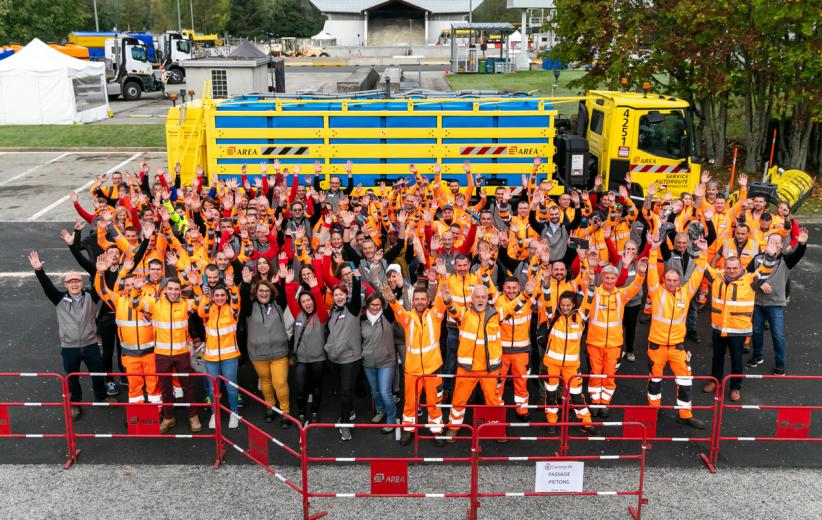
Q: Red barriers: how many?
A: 8